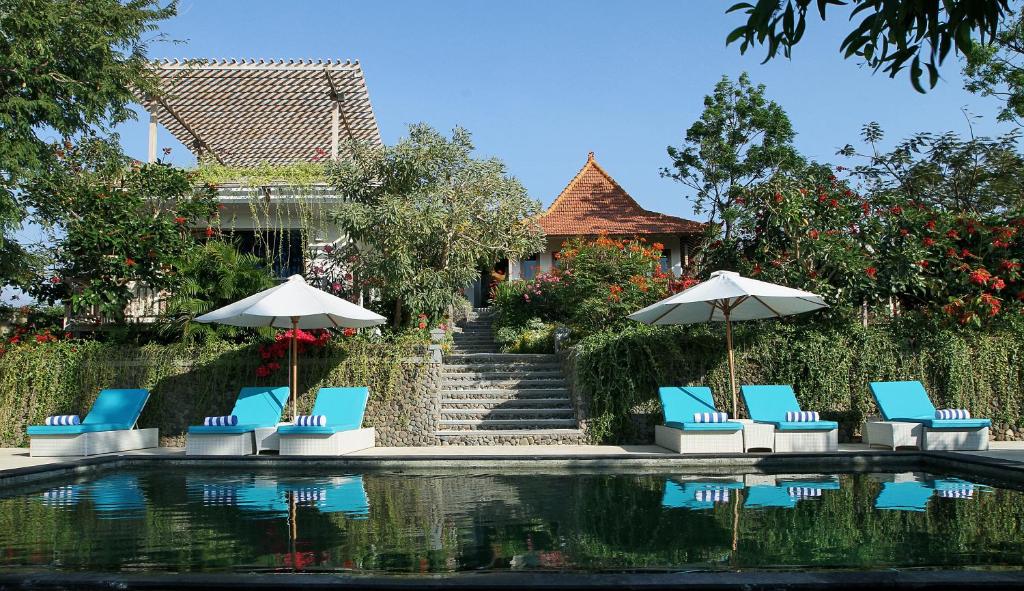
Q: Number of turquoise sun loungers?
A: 6